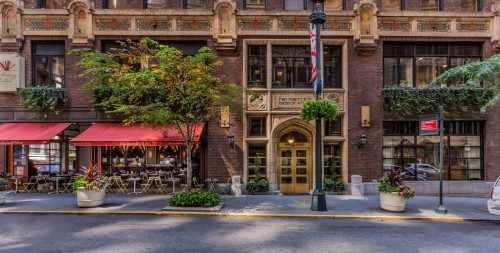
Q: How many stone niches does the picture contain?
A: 4